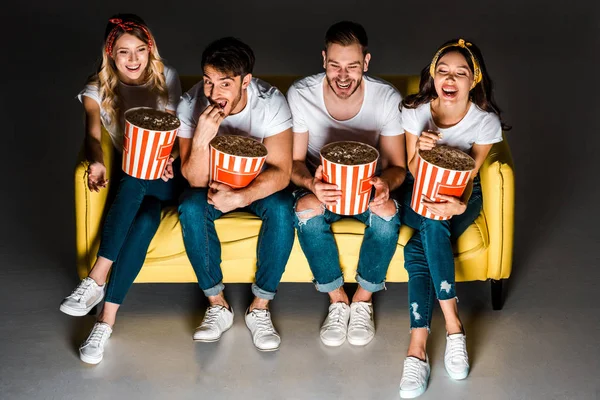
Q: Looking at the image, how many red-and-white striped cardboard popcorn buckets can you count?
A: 4